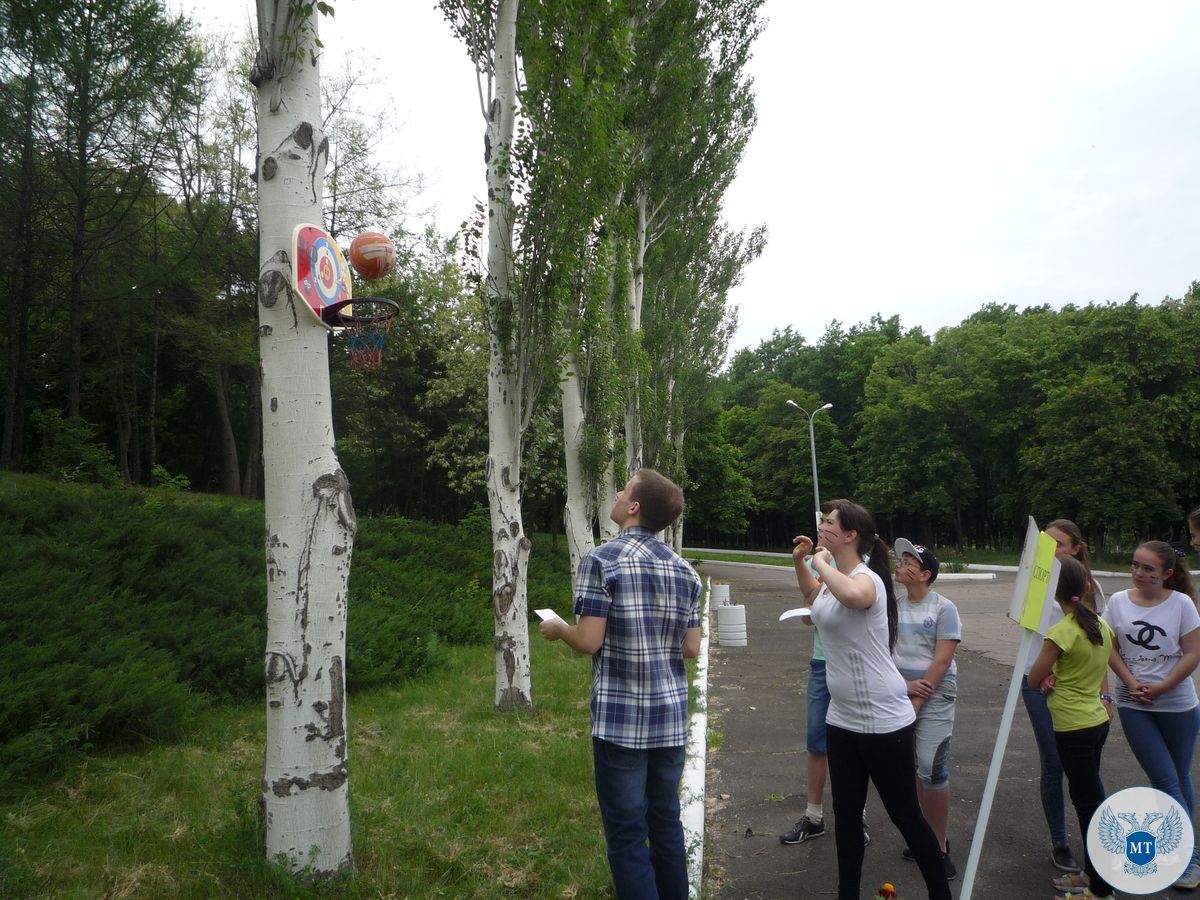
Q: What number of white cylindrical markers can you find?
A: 2